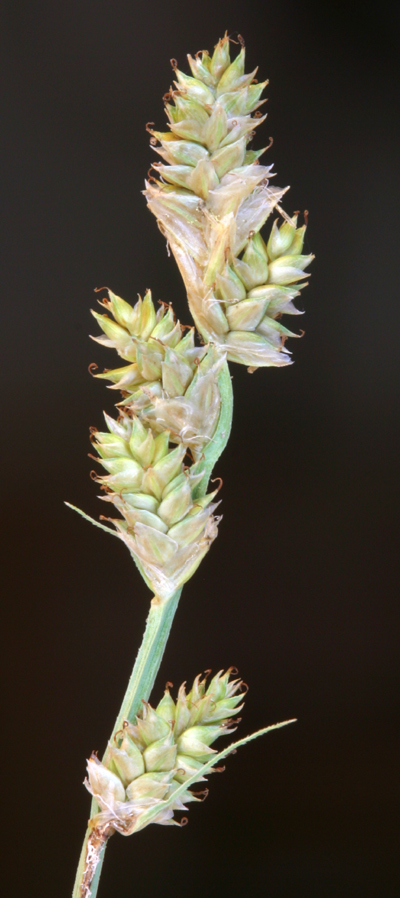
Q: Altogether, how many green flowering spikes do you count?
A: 5